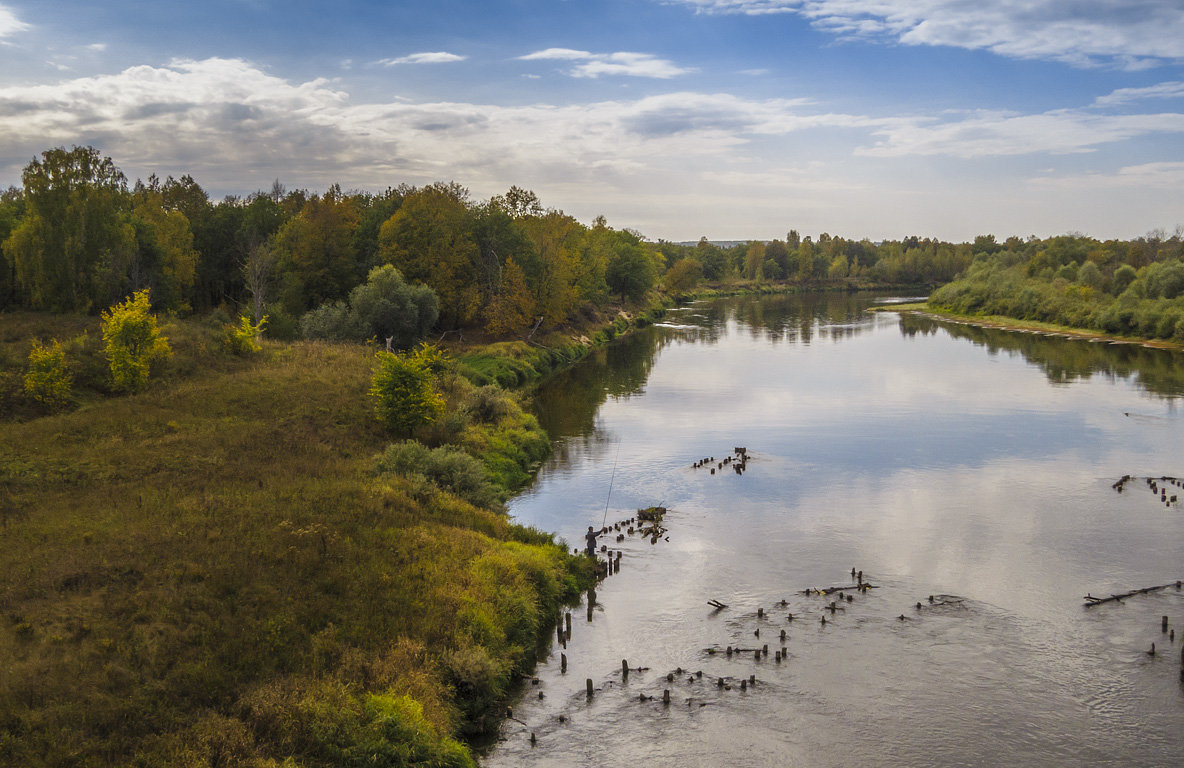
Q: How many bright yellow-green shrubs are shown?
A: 4